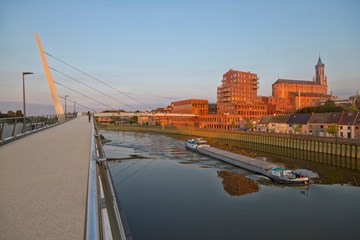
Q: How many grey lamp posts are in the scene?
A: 3